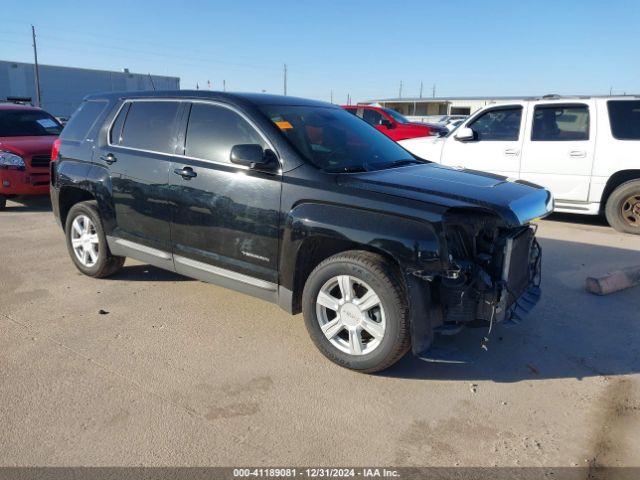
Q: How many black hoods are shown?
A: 1